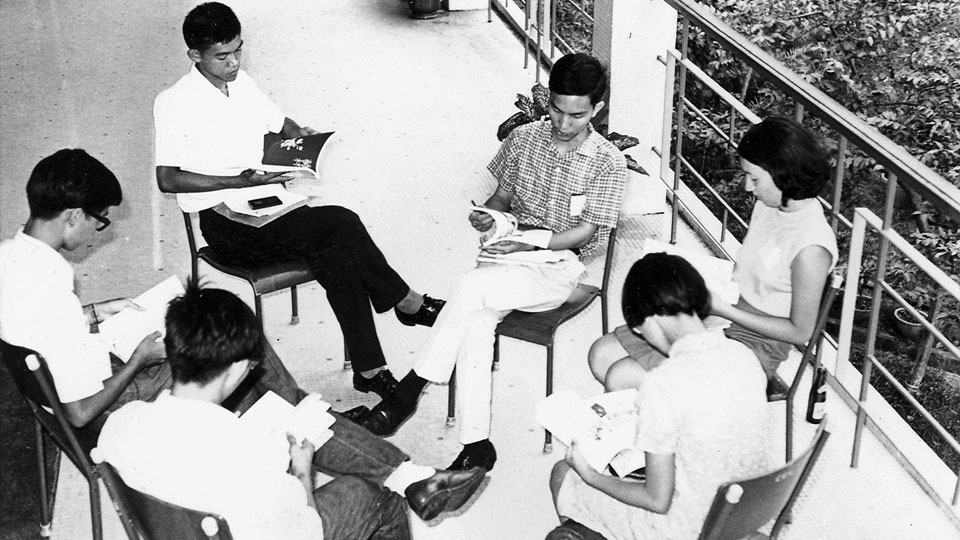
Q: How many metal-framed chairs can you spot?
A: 6